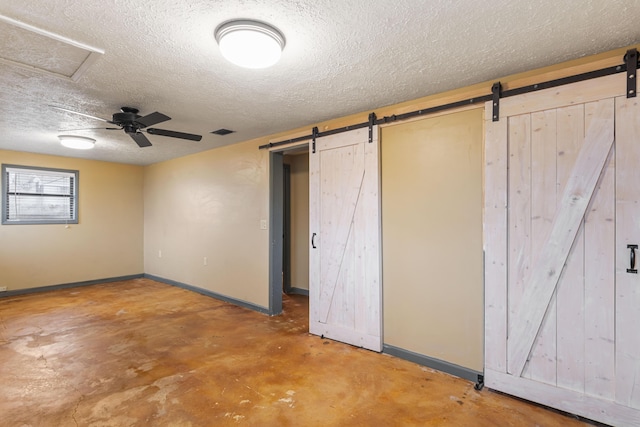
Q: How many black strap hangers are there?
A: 4